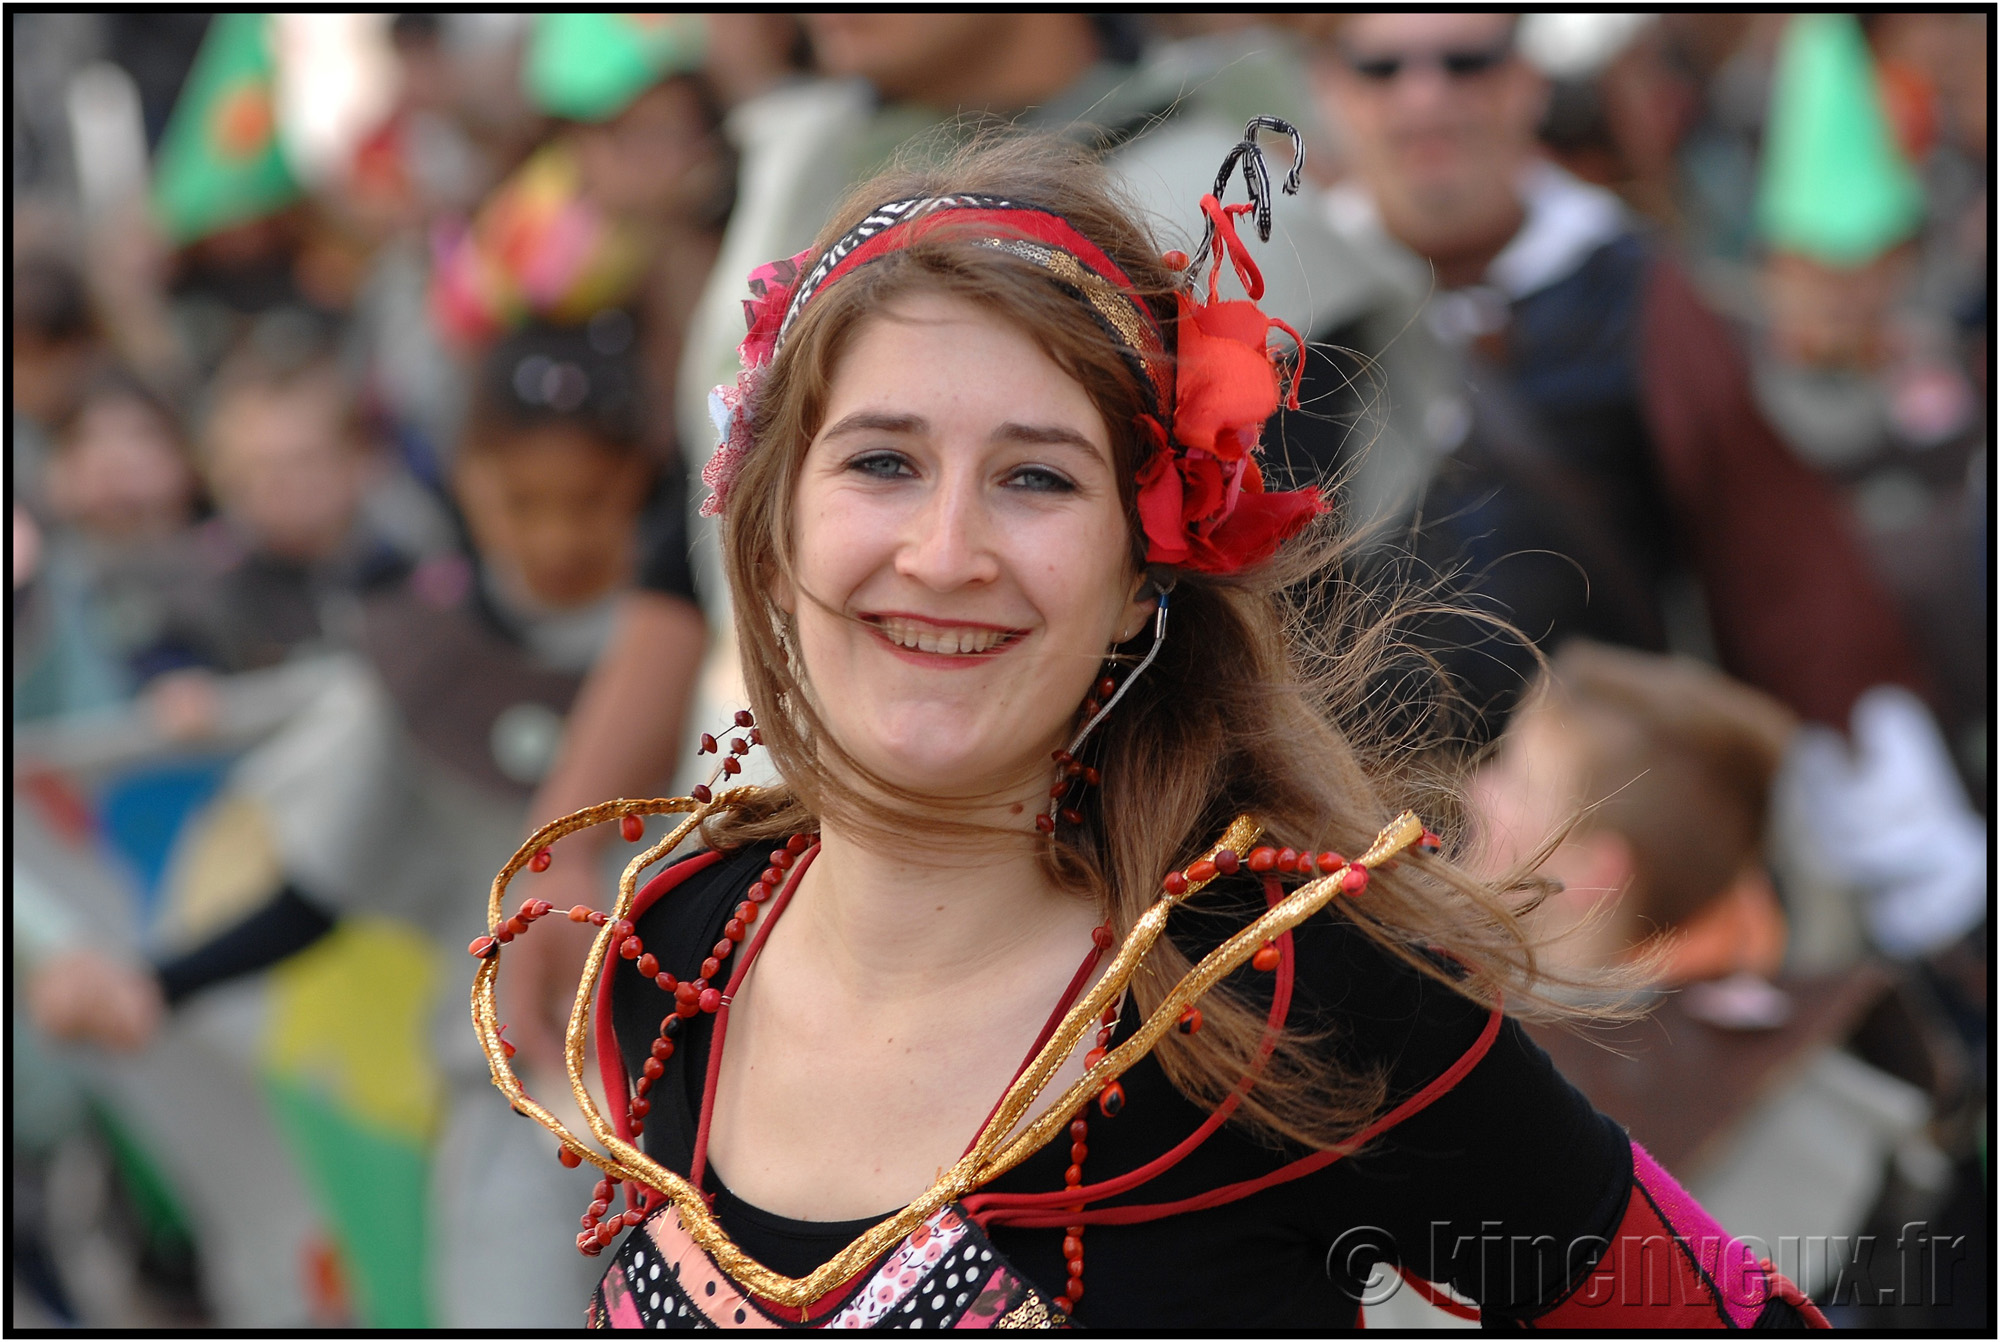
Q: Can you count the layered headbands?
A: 1